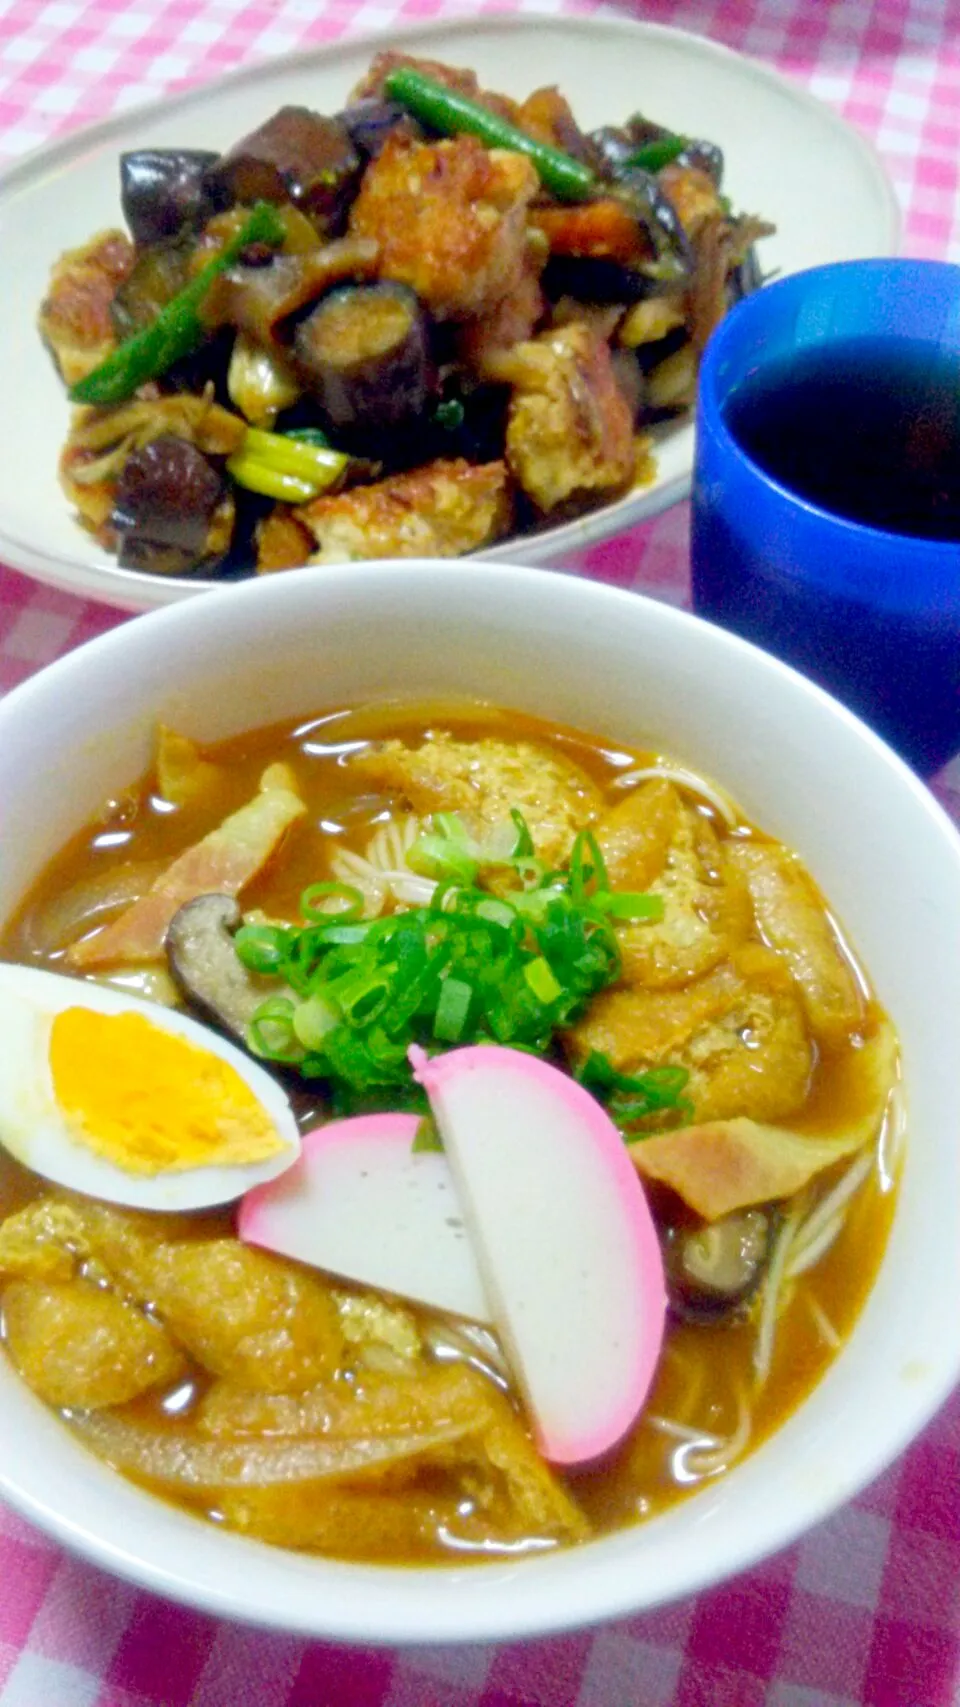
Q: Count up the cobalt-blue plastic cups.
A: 1